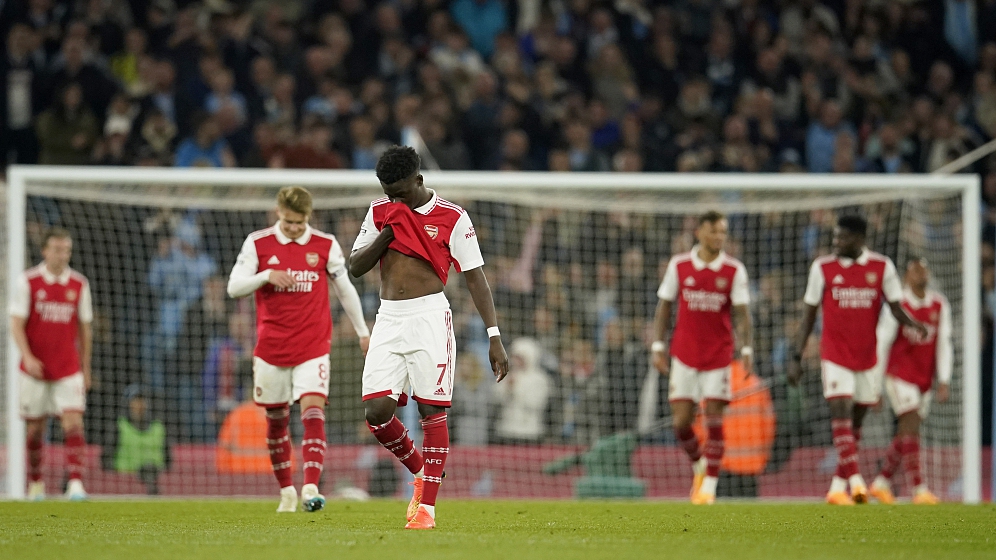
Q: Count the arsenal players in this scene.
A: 6